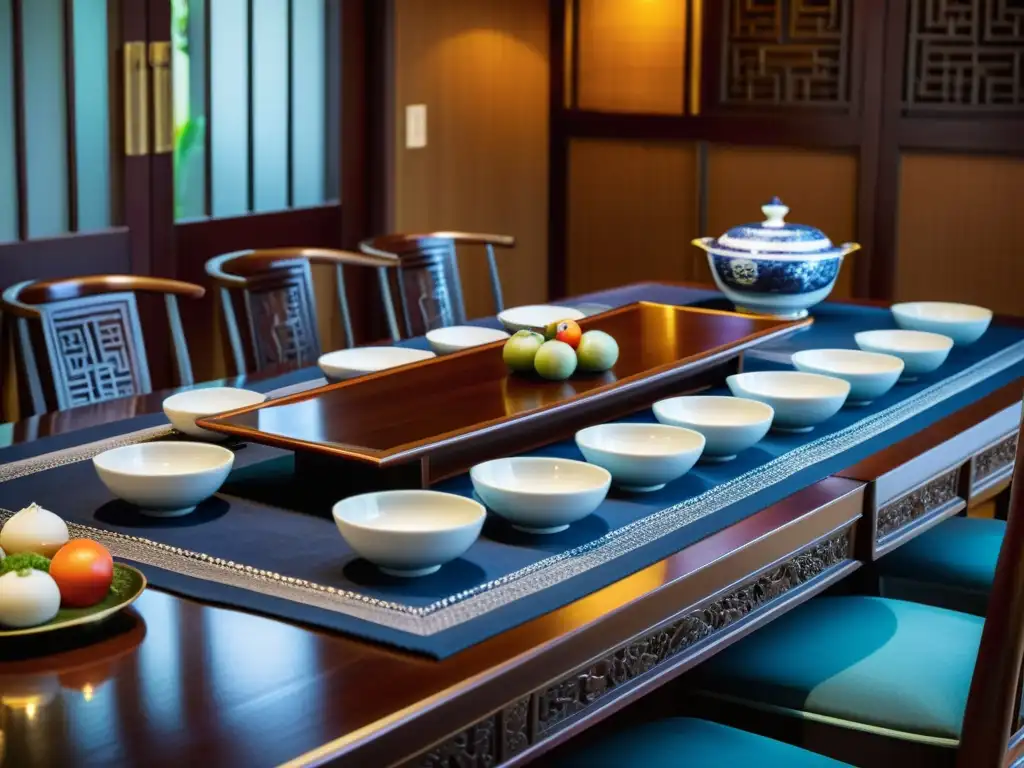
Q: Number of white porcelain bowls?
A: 13